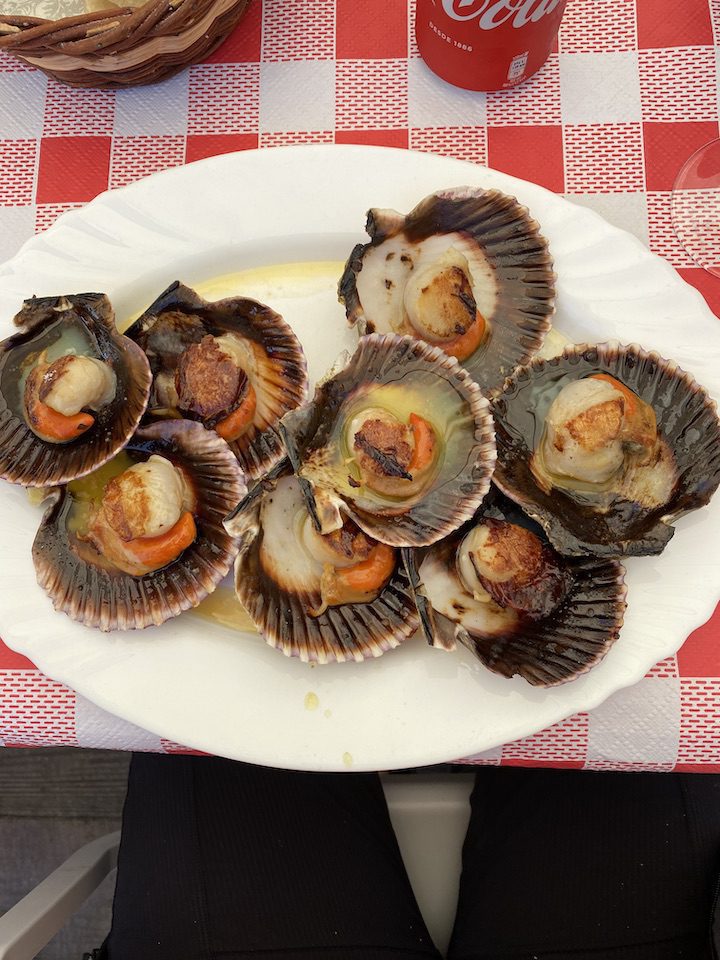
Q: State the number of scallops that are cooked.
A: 8